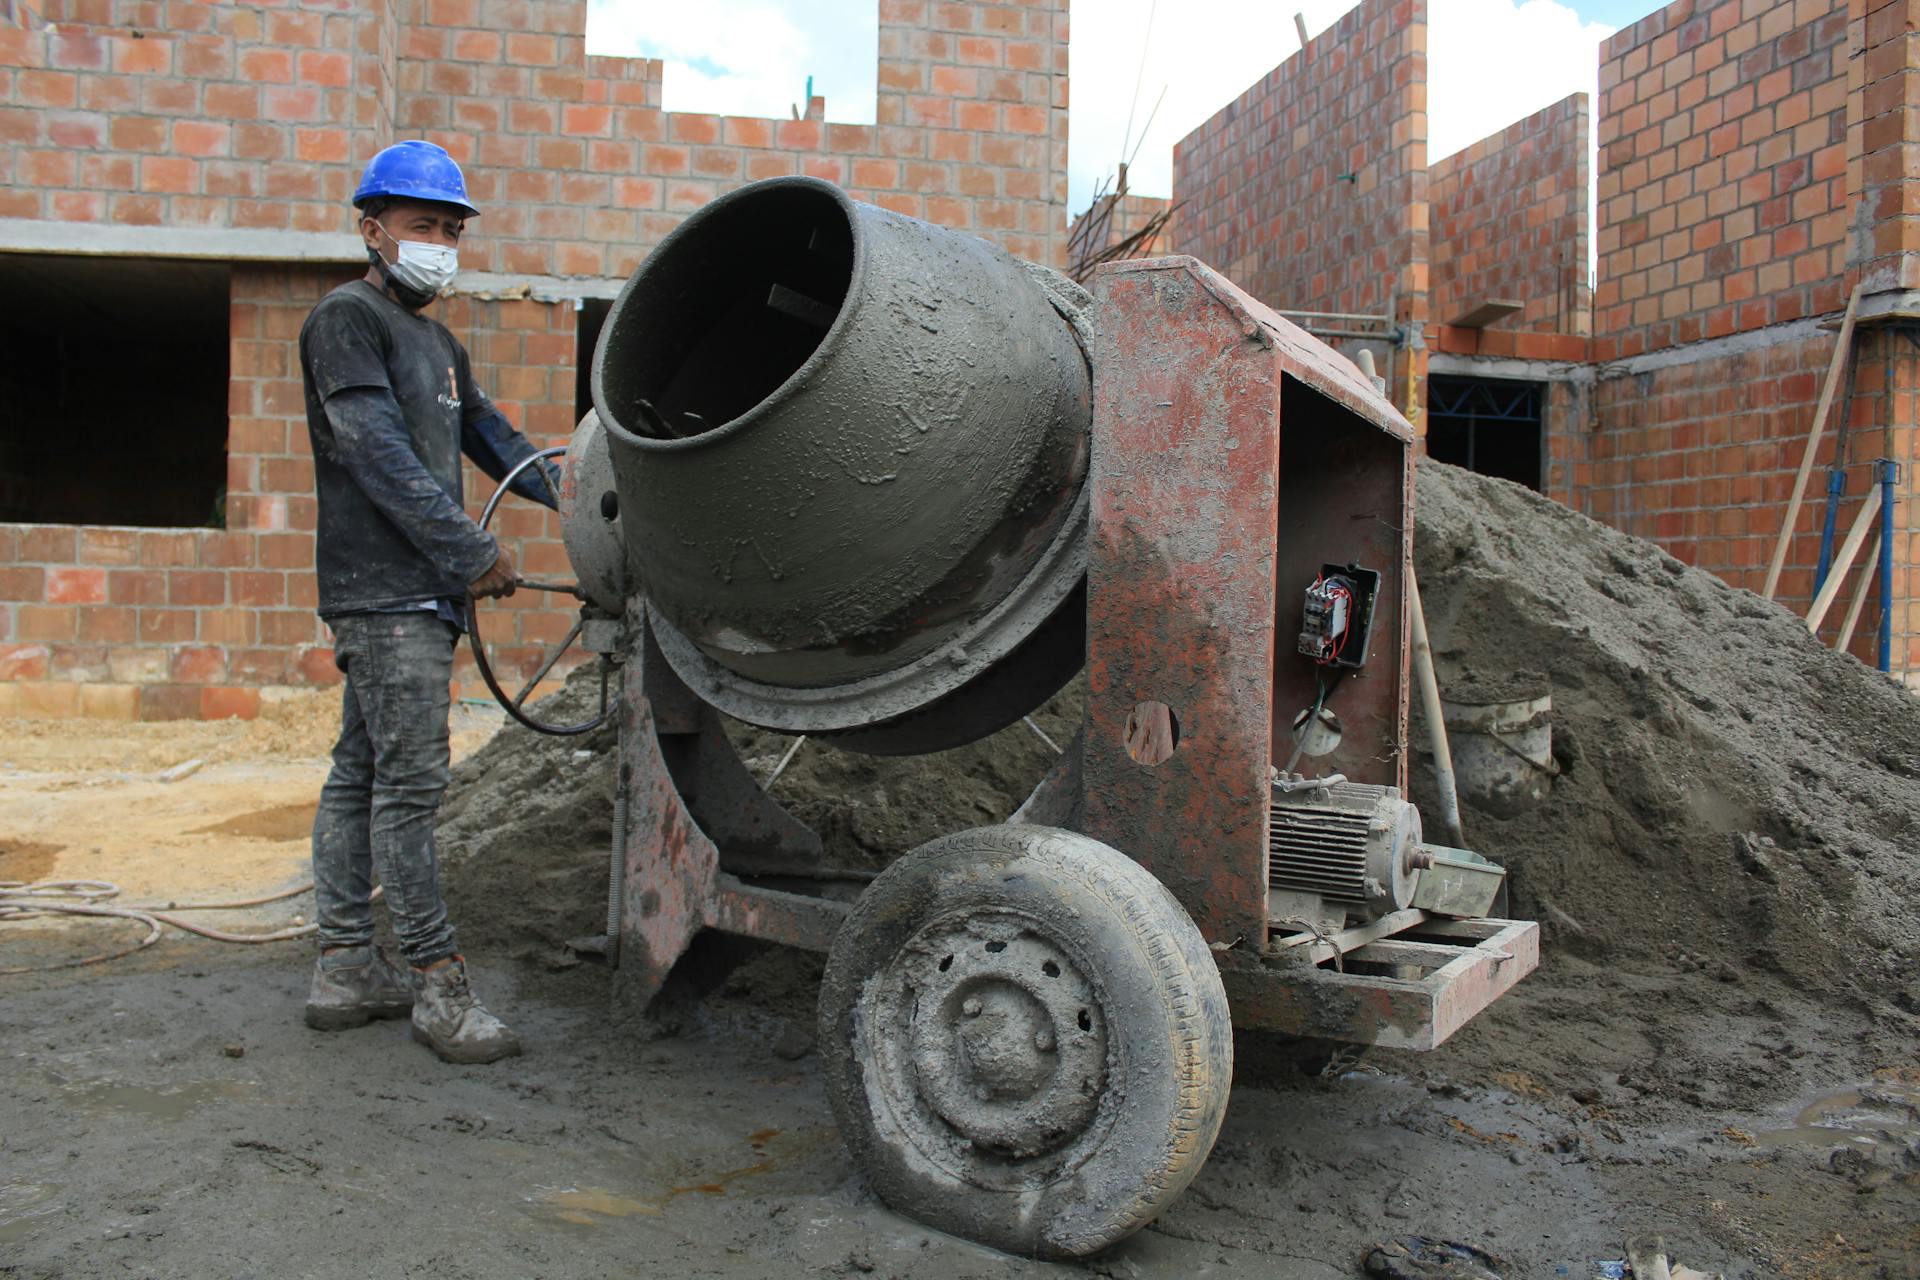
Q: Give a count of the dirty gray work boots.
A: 2